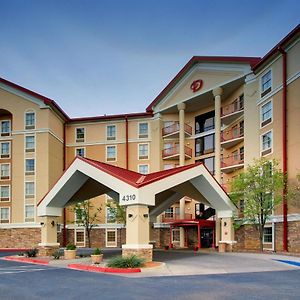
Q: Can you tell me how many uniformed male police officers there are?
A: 0